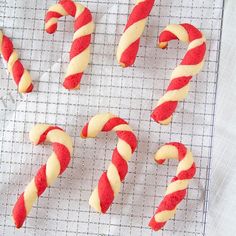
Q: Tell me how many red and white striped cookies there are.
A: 7